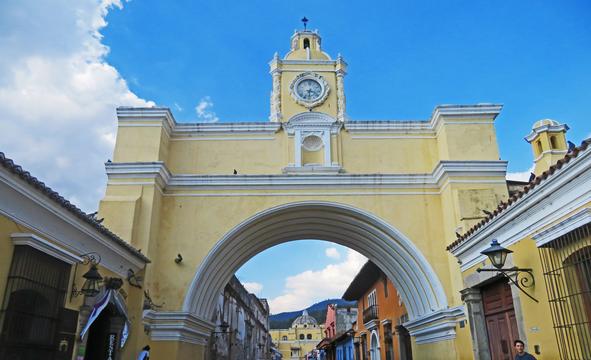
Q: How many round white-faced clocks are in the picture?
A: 1